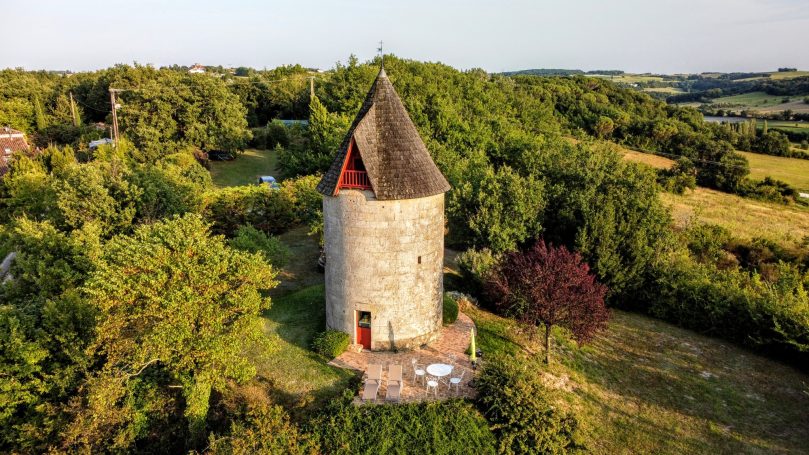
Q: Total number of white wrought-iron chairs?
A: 4